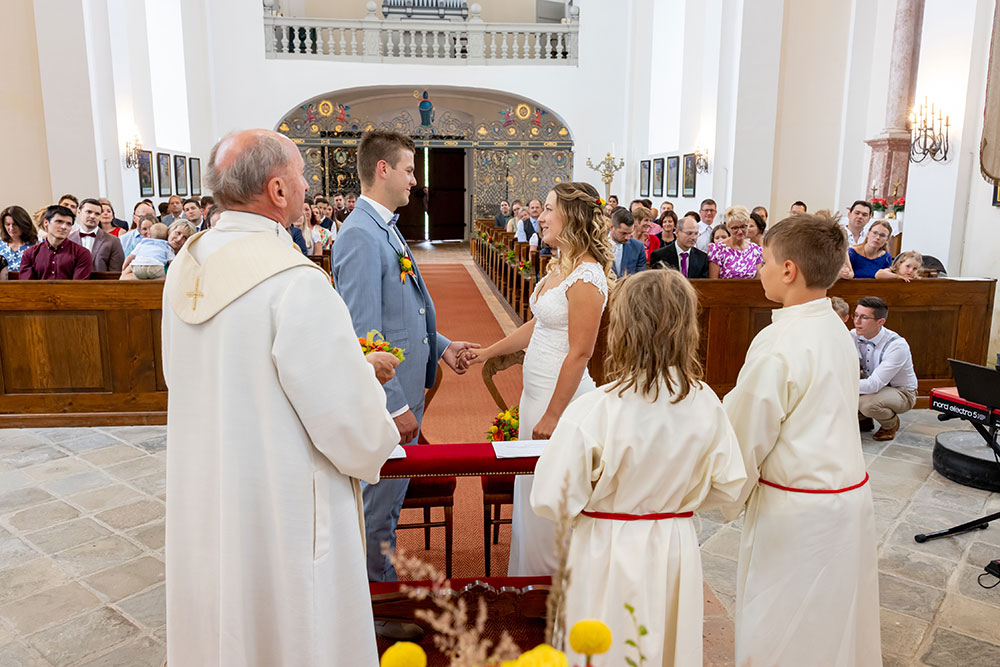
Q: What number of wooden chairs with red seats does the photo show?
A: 2